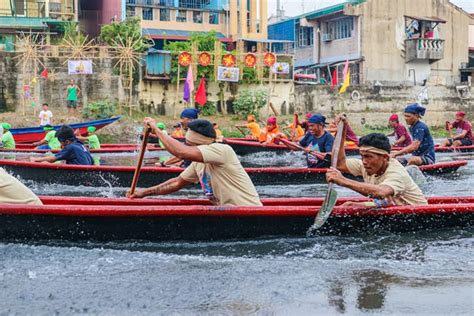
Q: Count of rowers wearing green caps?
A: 4